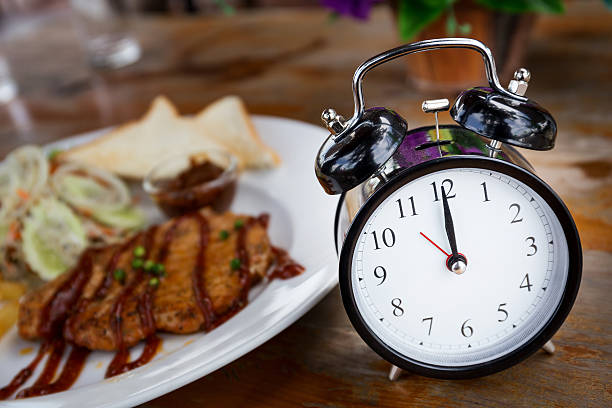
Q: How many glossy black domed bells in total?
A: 2